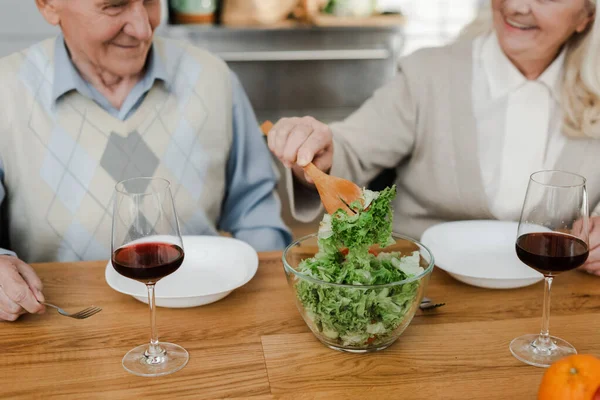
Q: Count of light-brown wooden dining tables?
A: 1